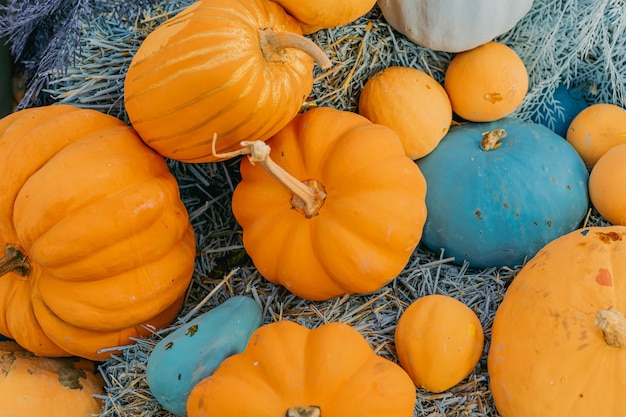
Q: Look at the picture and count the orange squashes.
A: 12